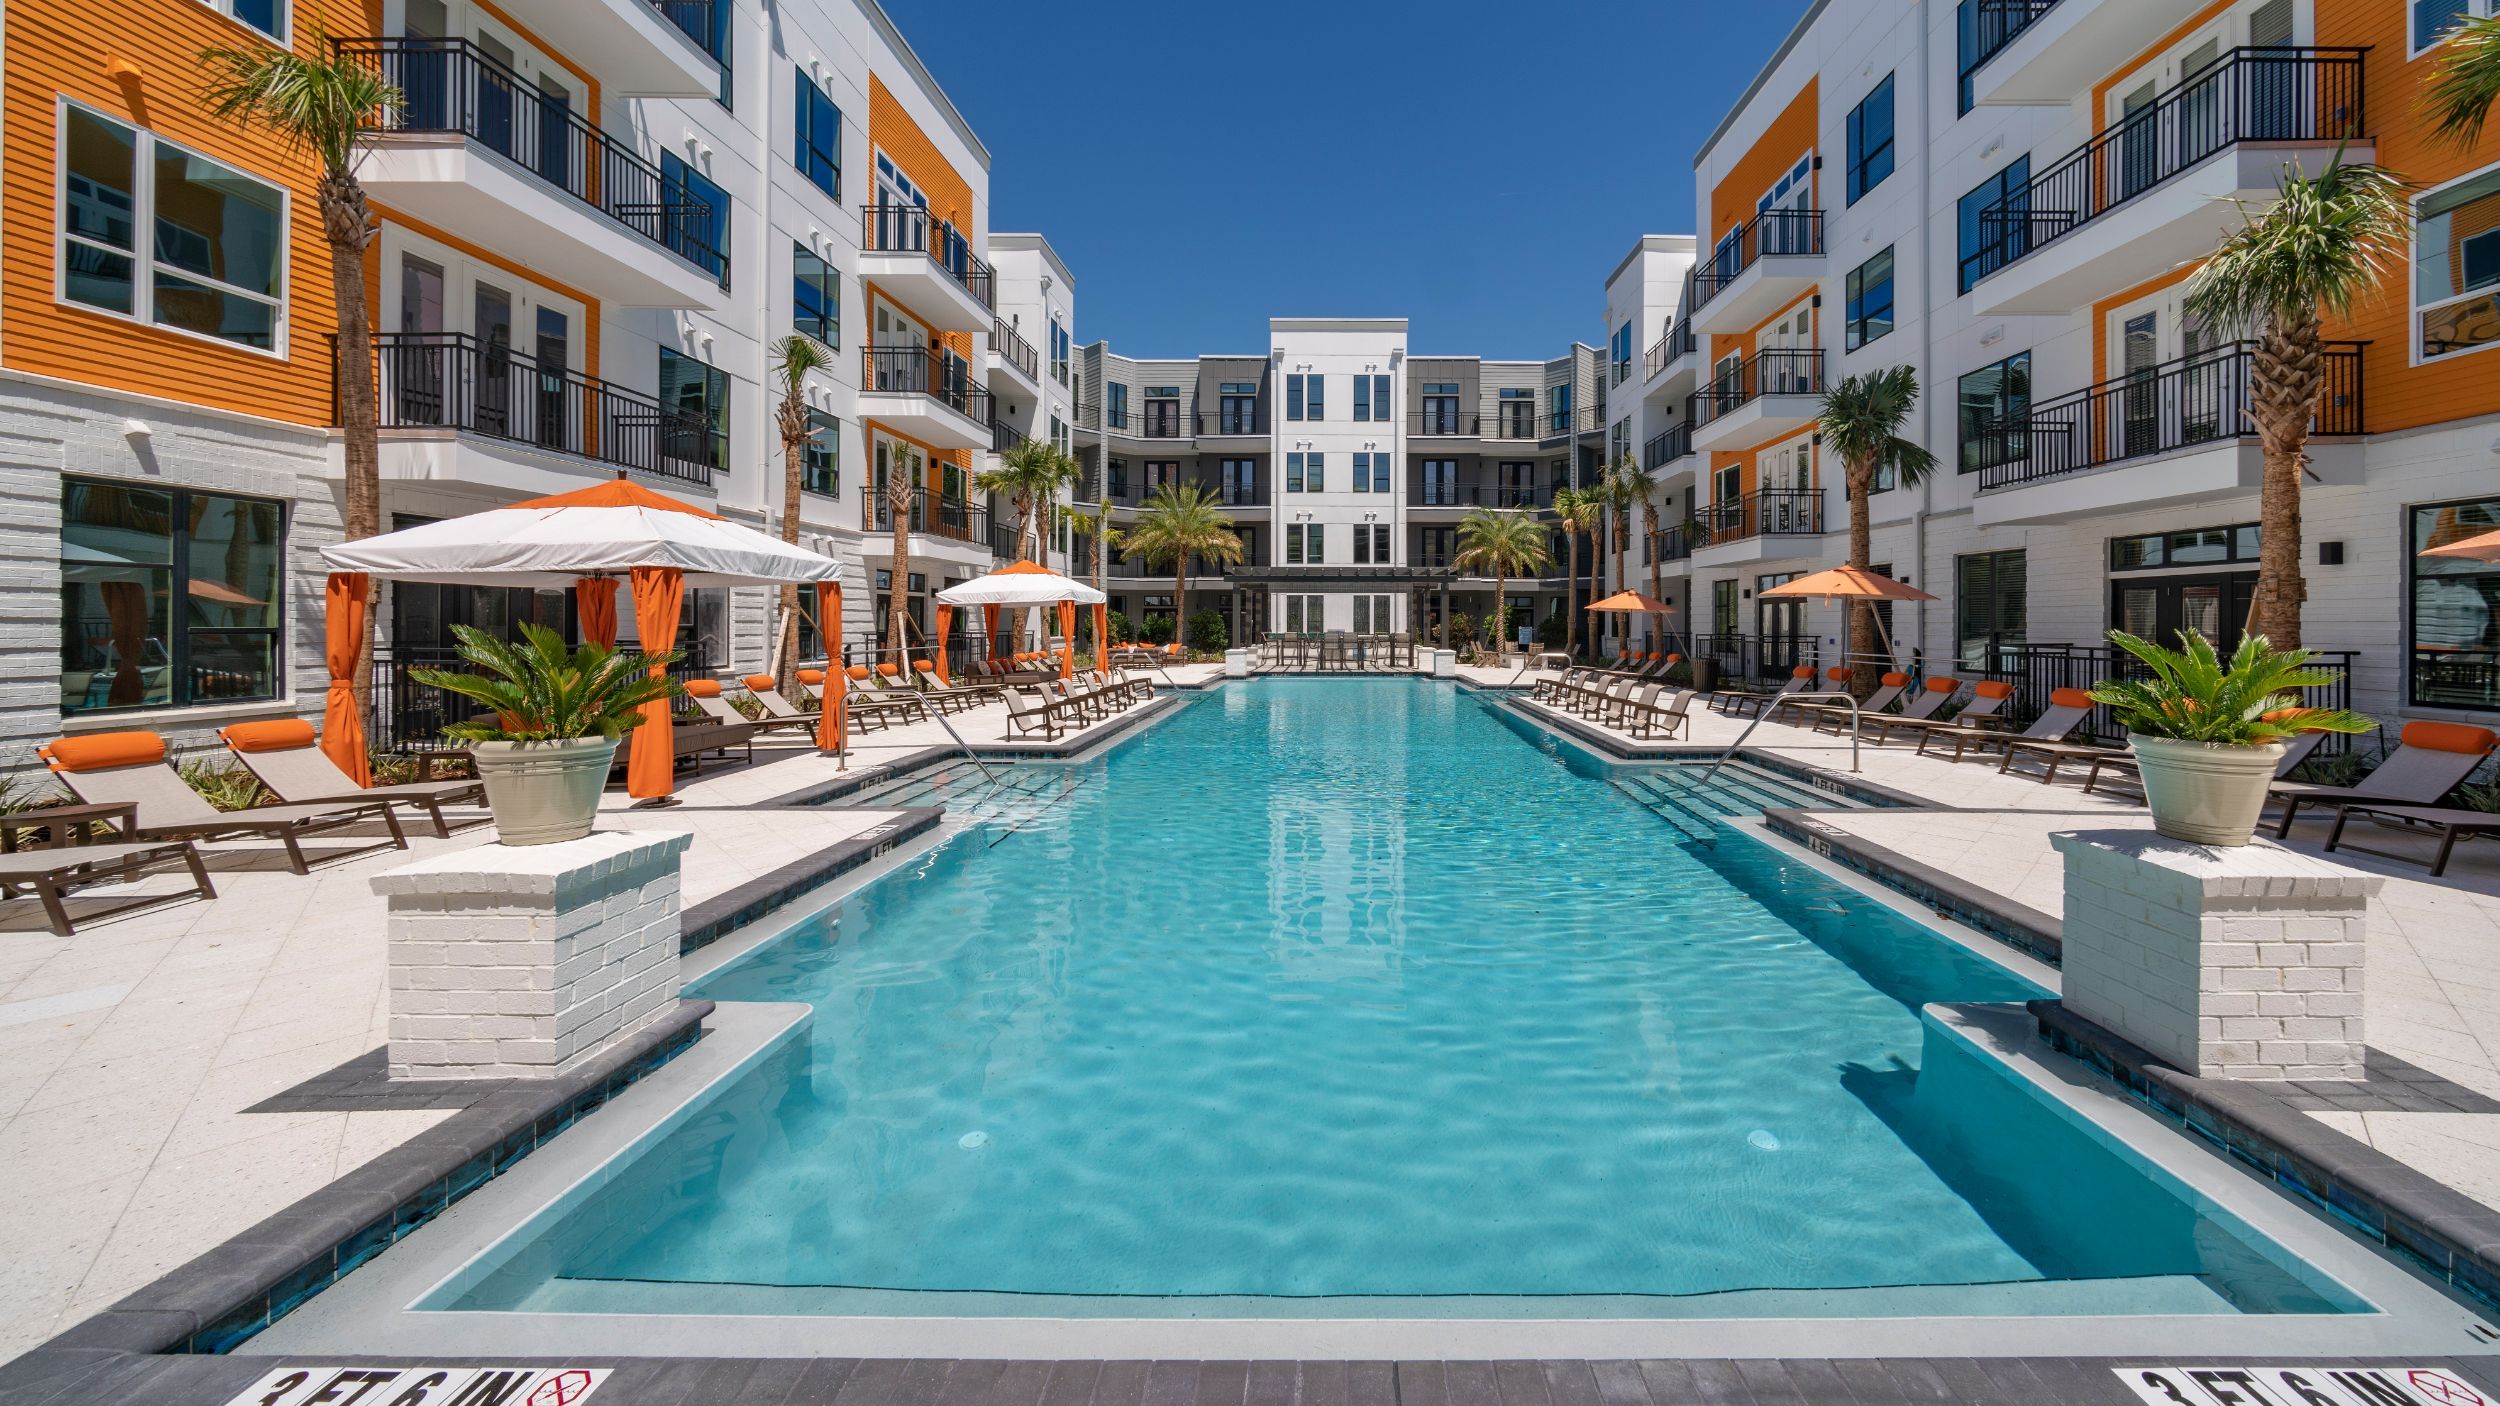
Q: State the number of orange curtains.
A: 8